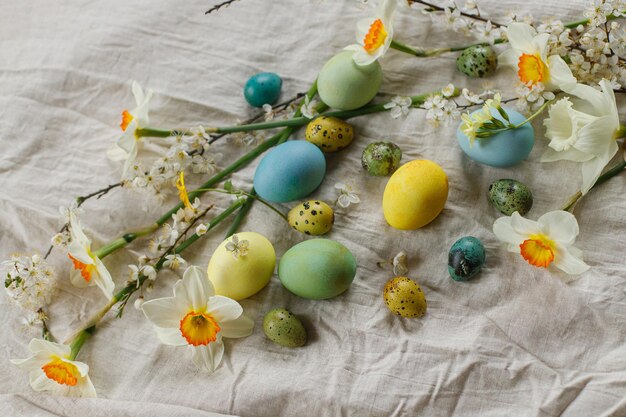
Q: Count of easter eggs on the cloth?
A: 15